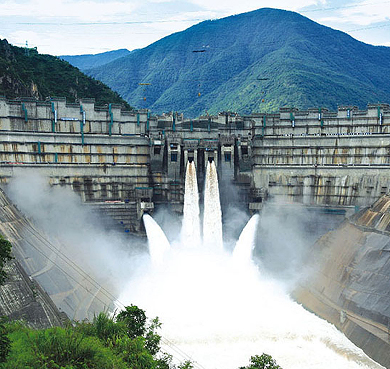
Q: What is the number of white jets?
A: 4